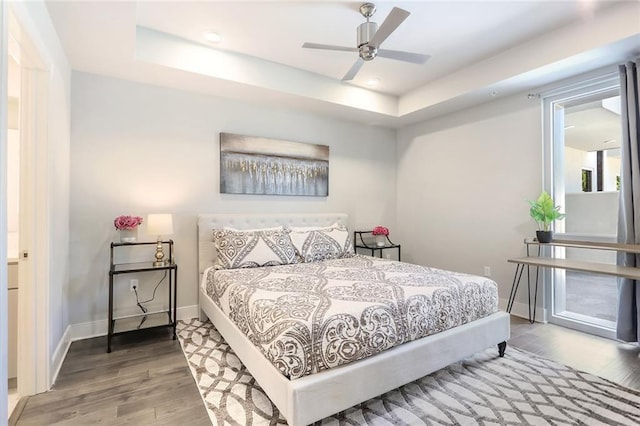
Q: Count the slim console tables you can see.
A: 1